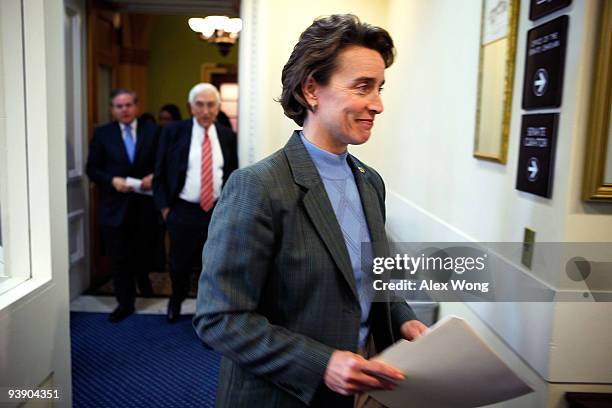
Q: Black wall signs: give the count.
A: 3